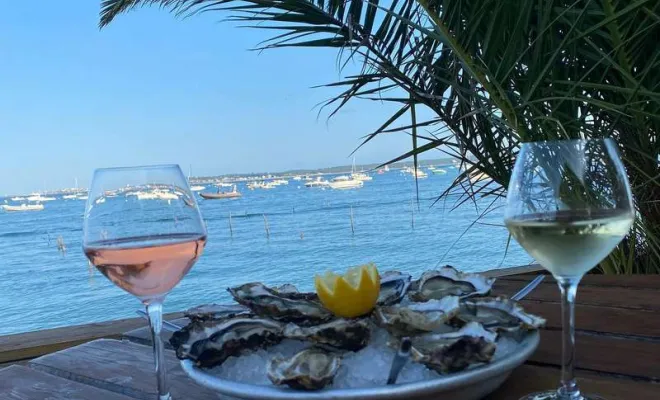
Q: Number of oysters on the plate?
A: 11